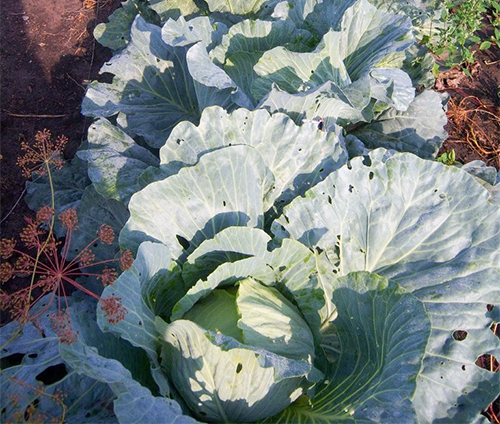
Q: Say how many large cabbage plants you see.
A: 2